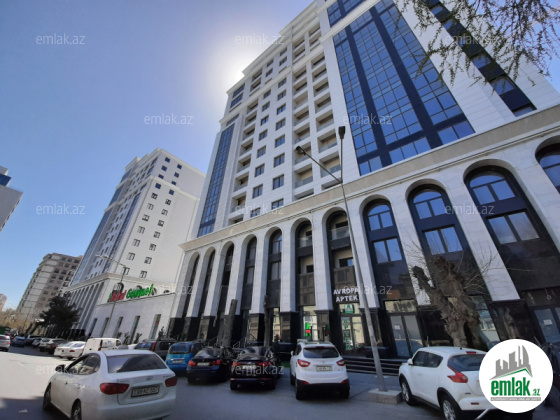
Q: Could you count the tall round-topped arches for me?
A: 11